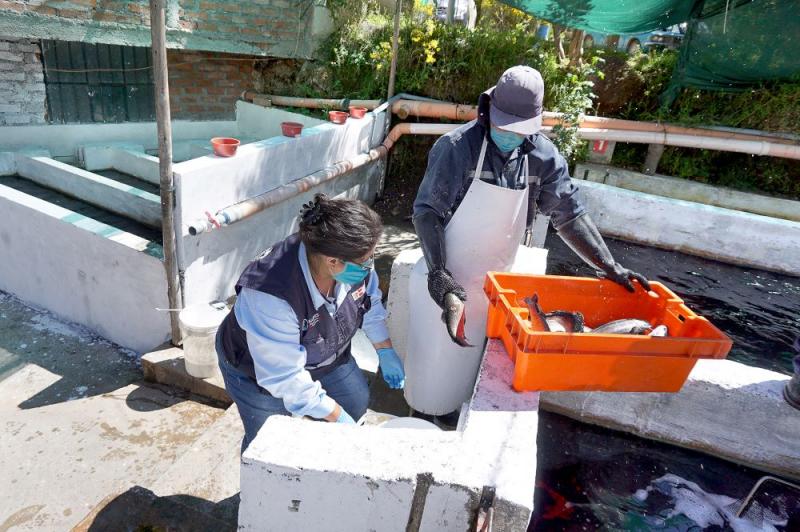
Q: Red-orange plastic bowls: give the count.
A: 4